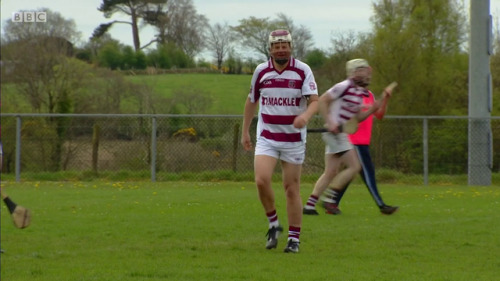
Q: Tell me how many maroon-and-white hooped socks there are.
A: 4